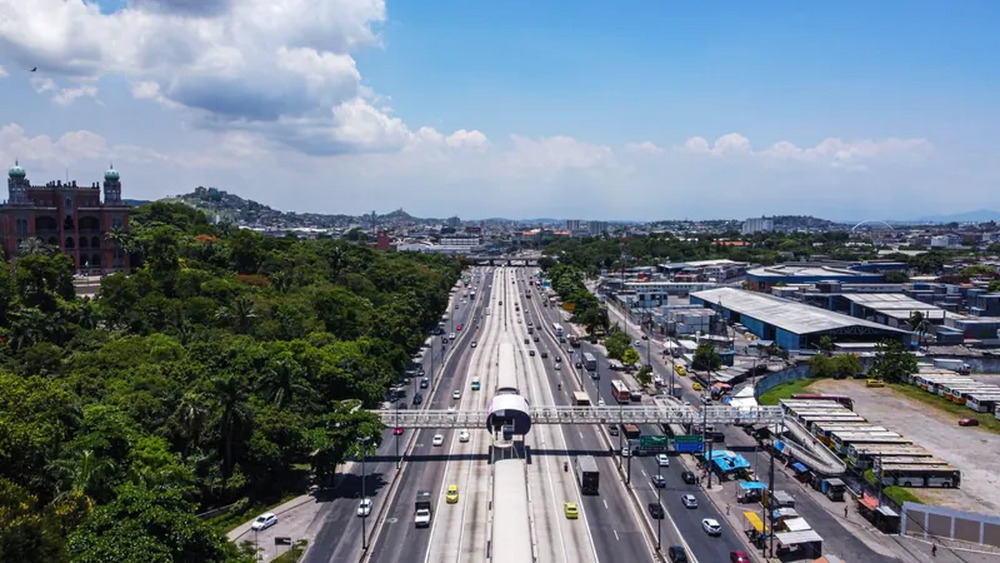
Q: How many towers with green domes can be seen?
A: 2